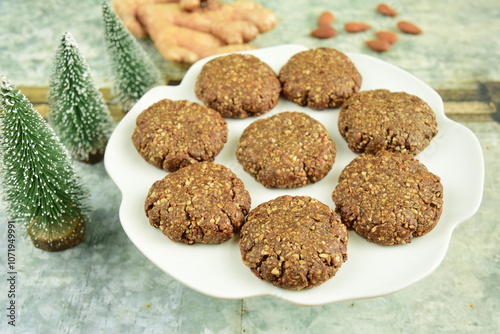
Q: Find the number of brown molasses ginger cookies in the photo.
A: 8